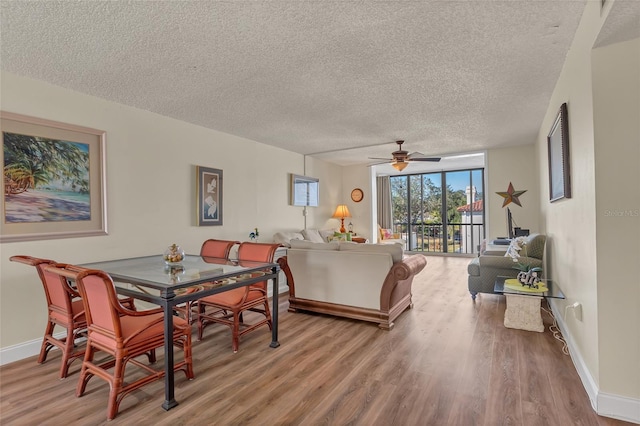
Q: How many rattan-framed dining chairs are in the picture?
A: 4